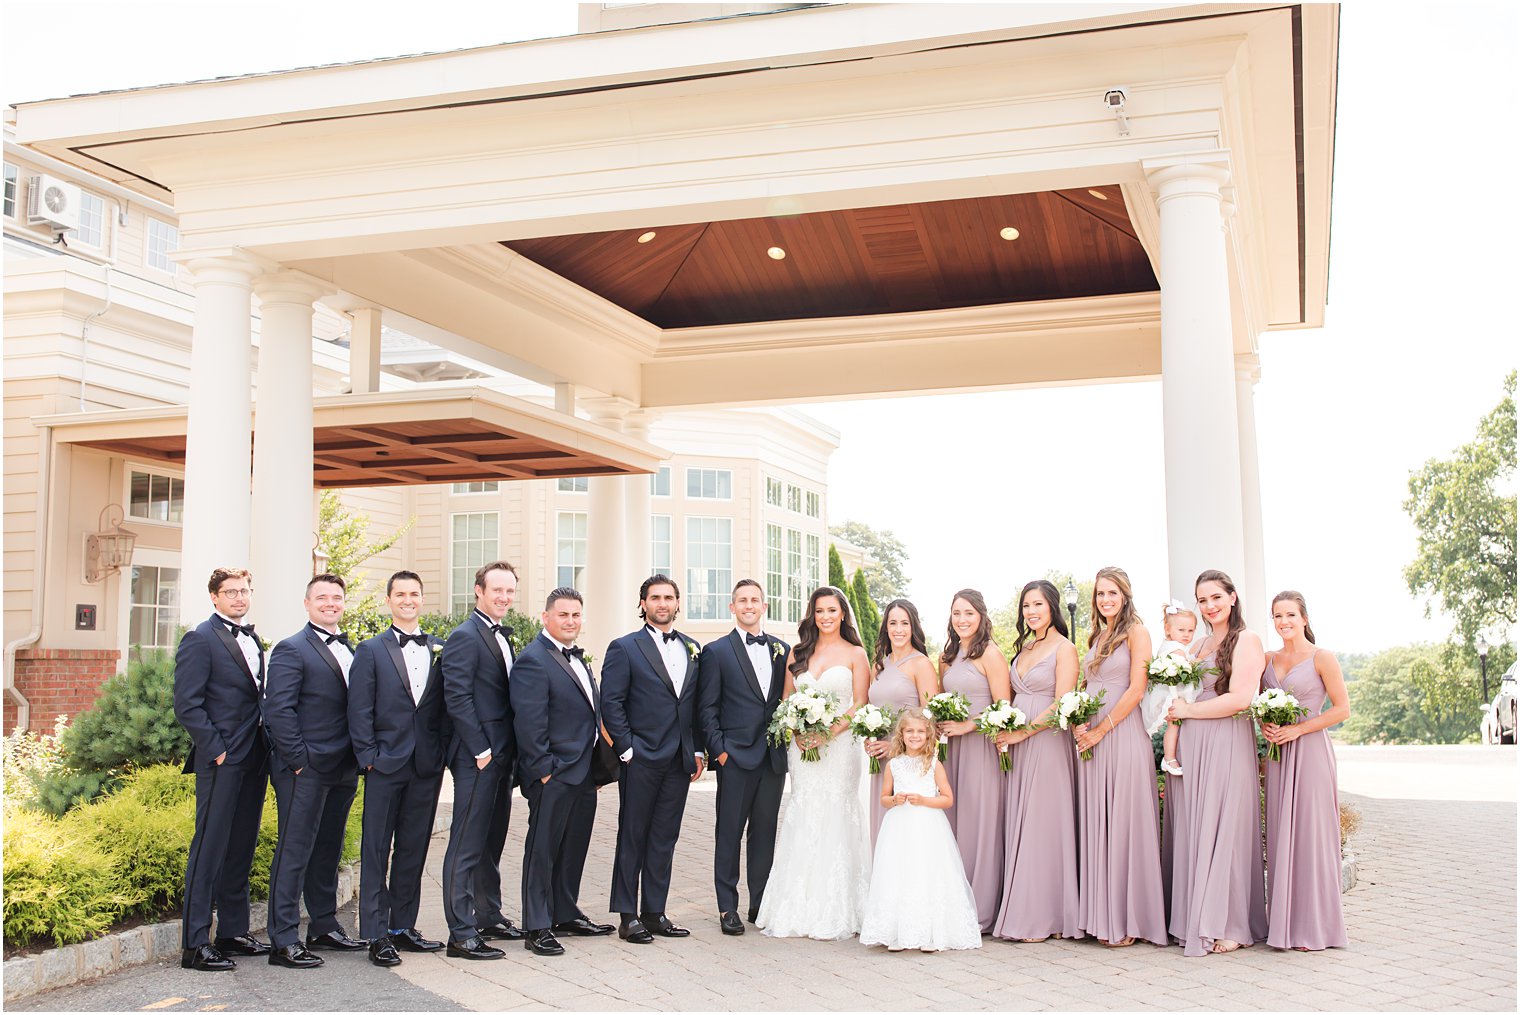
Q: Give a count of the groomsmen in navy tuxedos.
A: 6